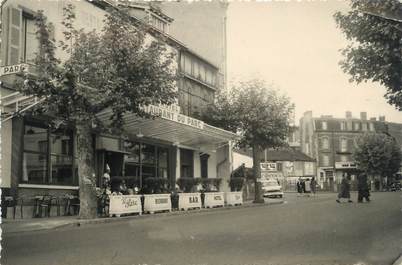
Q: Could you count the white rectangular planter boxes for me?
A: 5